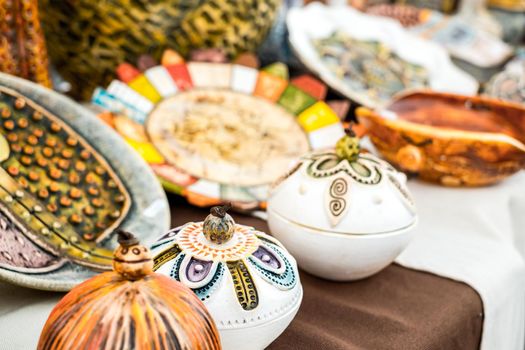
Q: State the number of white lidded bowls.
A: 2